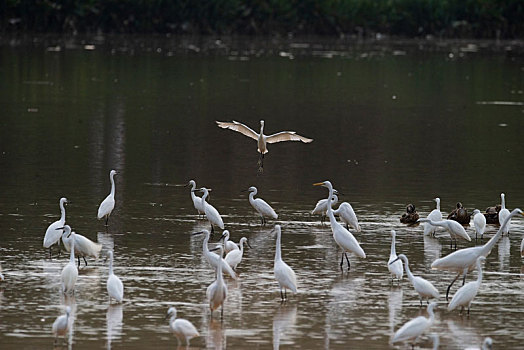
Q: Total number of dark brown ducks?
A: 3